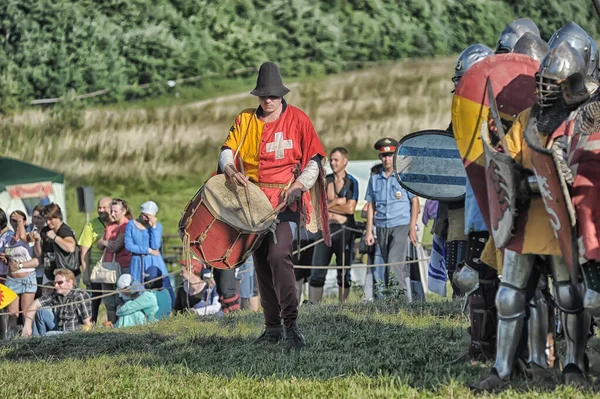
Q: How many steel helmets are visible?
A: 5